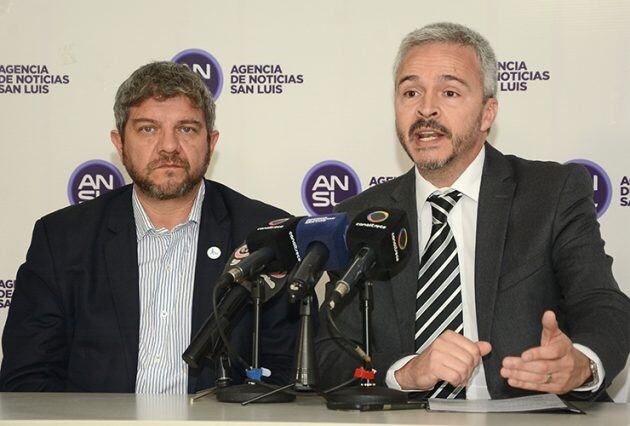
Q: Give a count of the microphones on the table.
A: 4